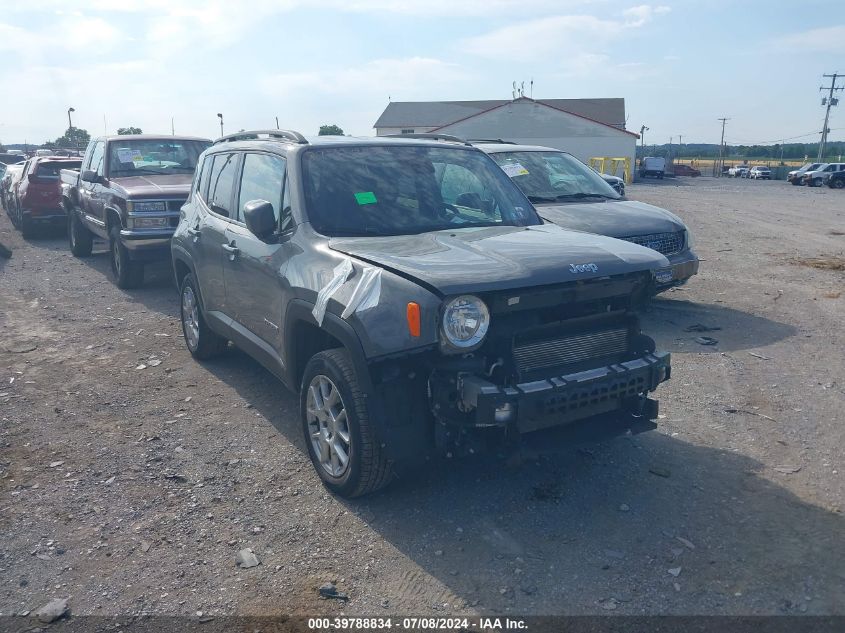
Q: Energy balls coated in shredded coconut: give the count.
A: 0